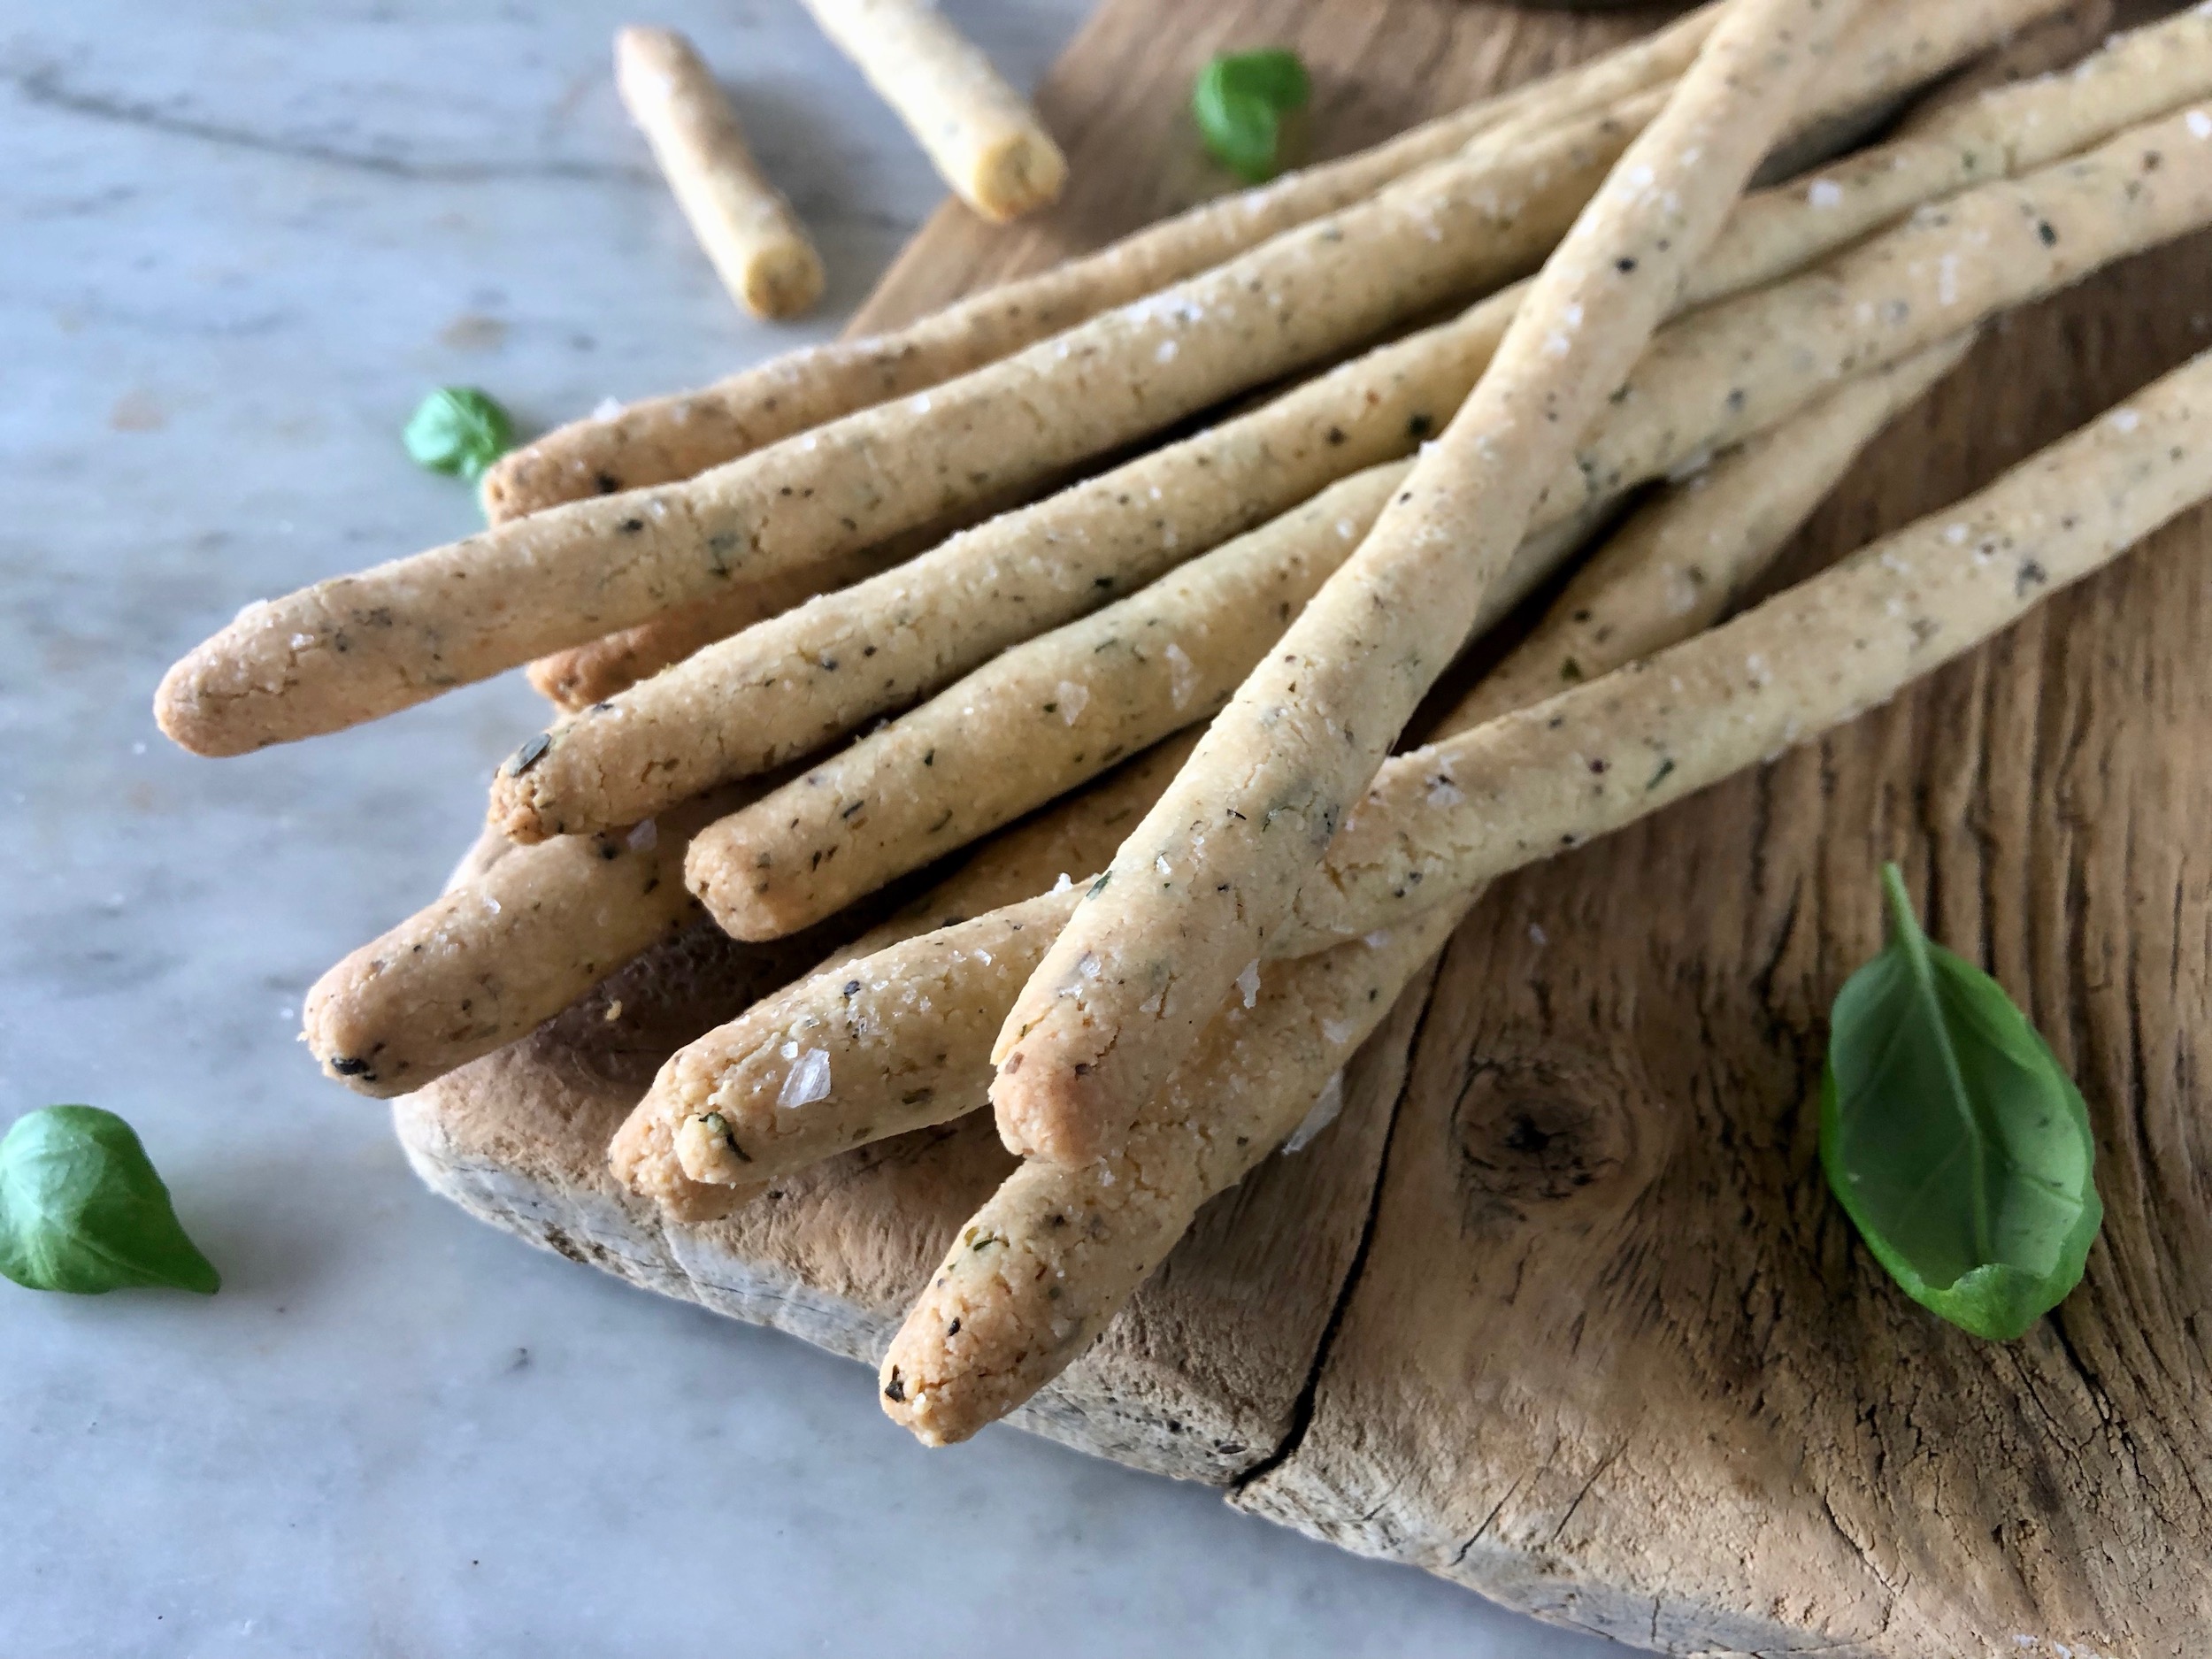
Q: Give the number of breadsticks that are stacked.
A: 10